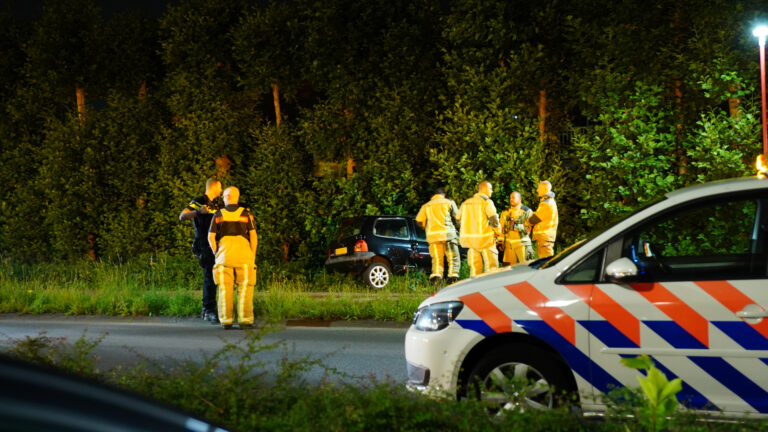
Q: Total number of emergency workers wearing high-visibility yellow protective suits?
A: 5